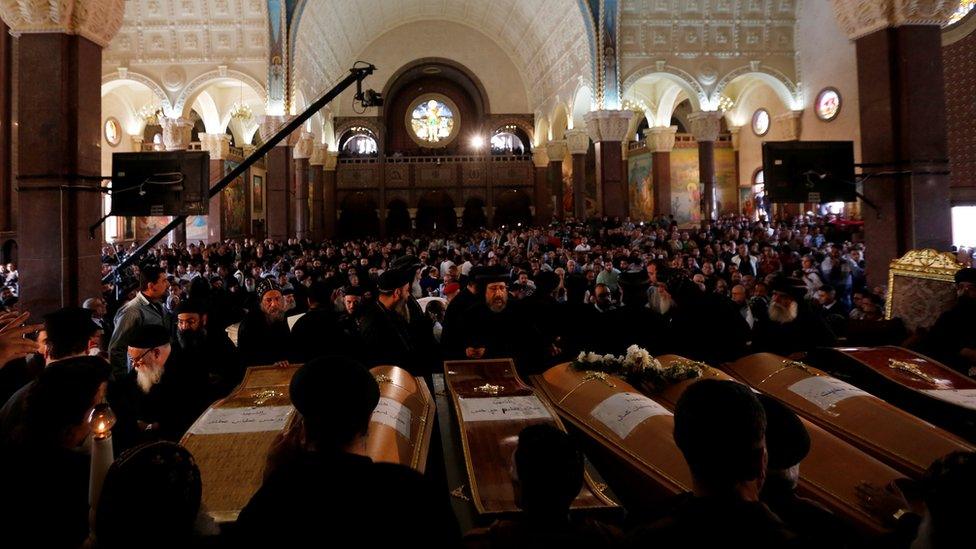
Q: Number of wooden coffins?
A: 7